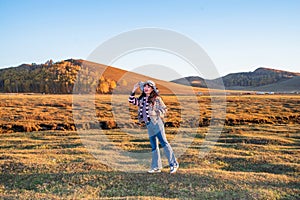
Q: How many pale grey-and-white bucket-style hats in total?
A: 1